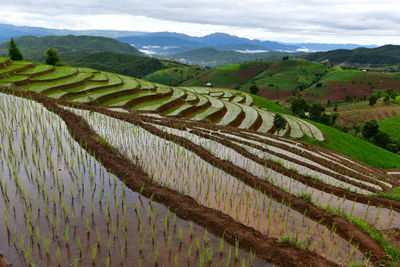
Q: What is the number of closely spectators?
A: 0